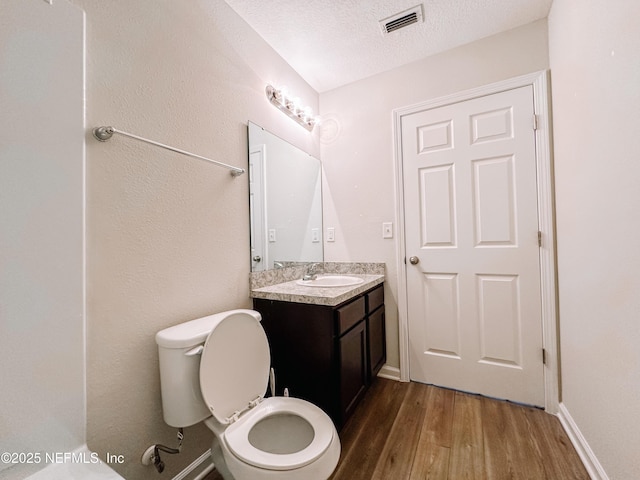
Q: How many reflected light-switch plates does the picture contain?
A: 2